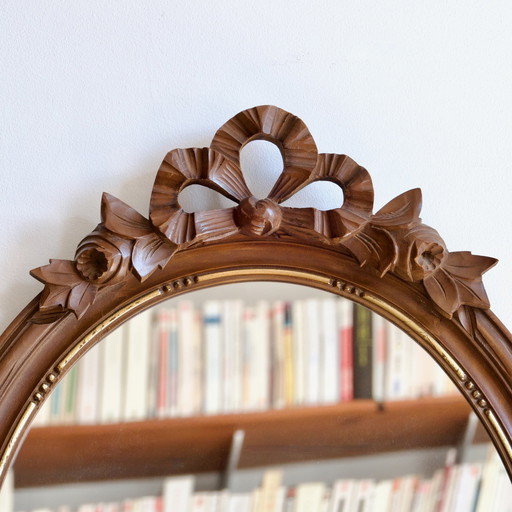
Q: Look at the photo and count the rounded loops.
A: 3